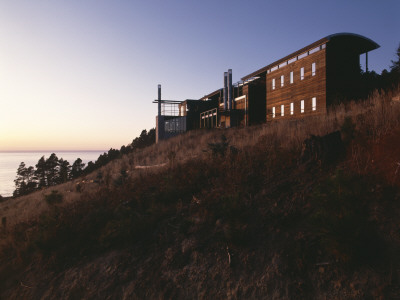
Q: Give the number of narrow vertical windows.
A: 10